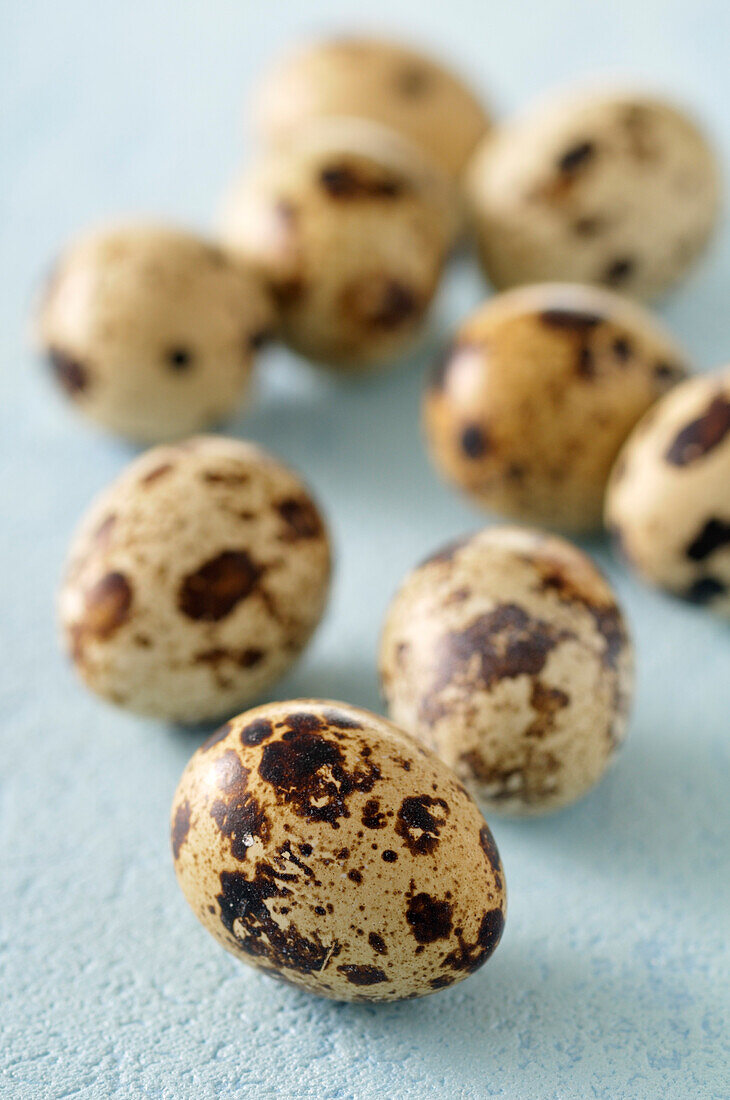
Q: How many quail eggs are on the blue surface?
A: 9